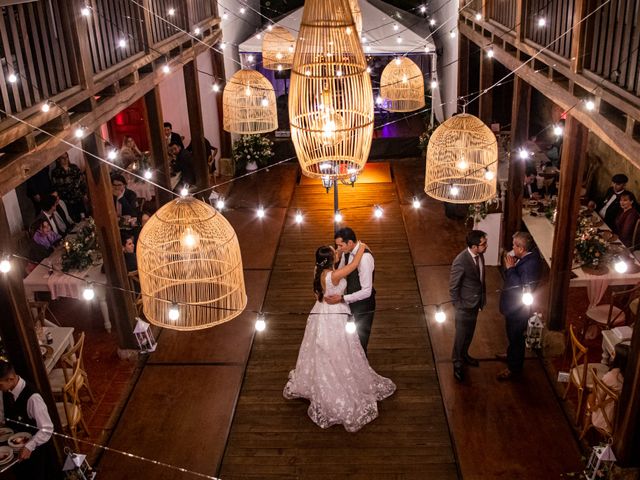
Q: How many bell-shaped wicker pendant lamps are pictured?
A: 5